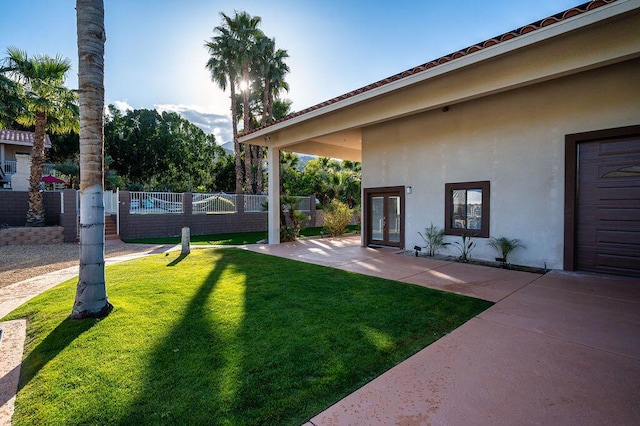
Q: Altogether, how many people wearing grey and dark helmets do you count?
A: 0